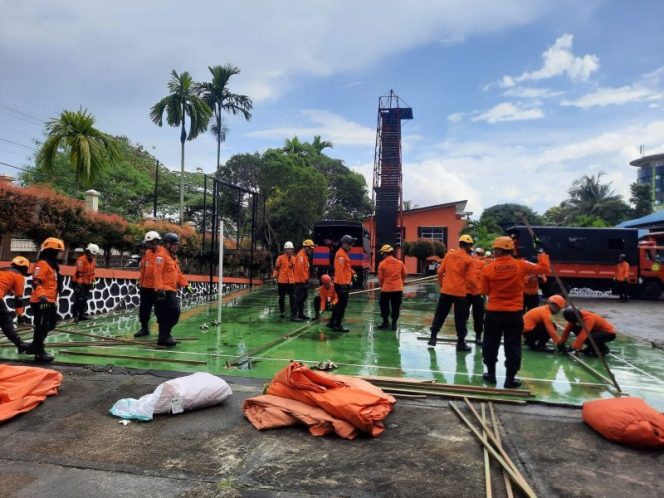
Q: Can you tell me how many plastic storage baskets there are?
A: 0